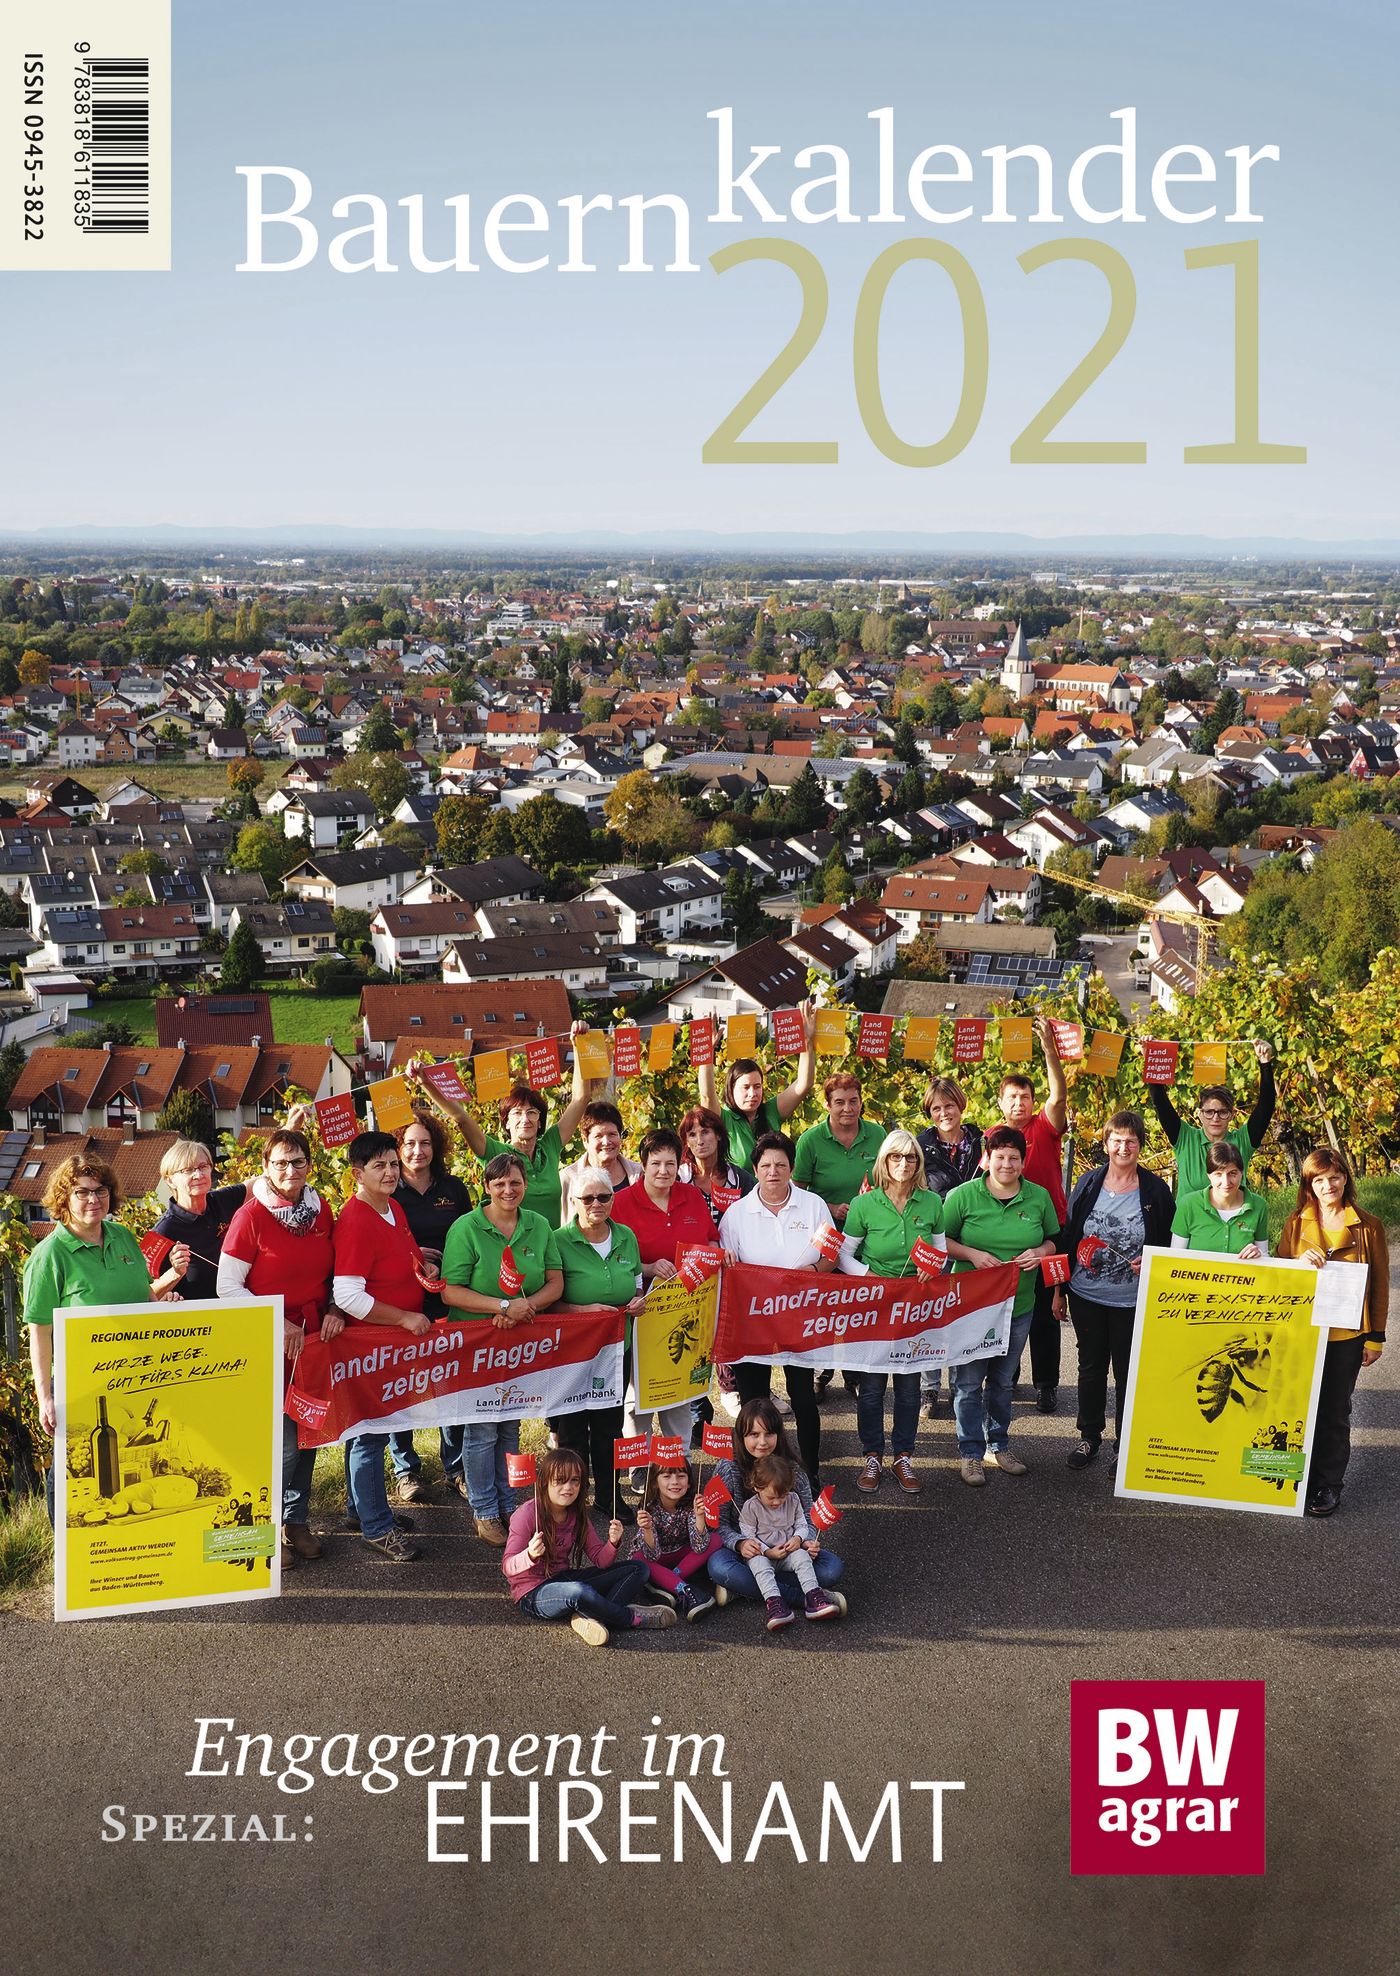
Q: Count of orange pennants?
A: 10